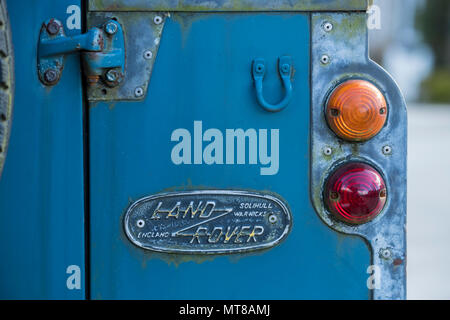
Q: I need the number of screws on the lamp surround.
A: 5